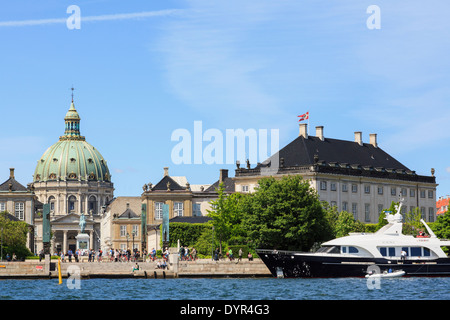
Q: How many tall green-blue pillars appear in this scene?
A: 3